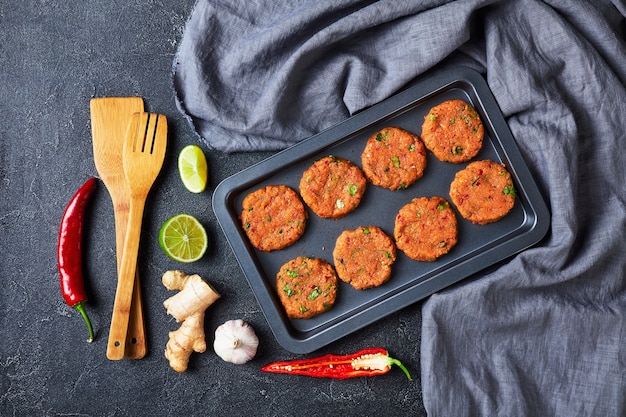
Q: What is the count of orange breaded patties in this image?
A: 8